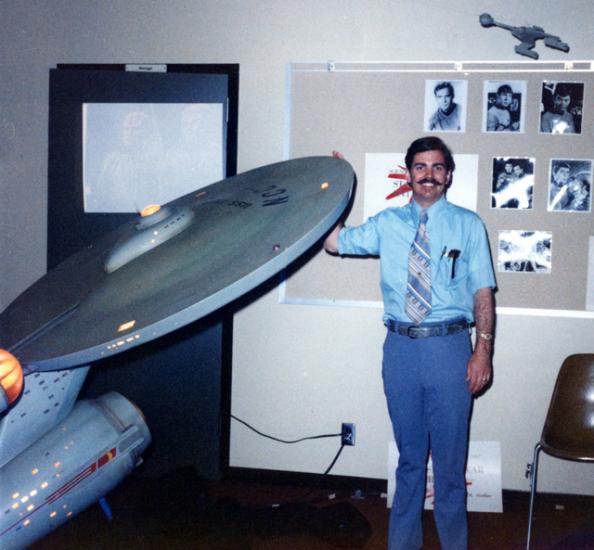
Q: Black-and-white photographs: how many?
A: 6